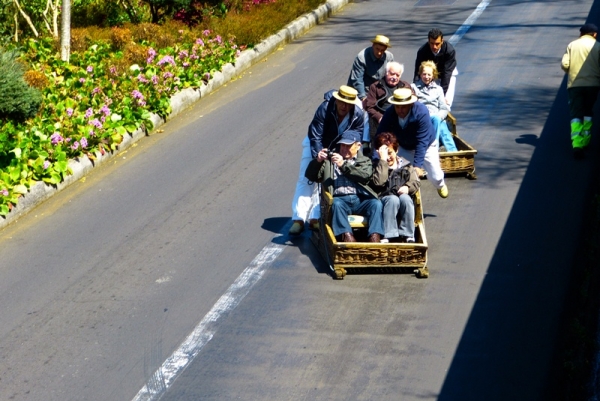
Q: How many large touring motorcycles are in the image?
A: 0